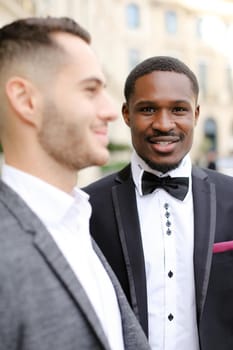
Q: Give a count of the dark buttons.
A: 6